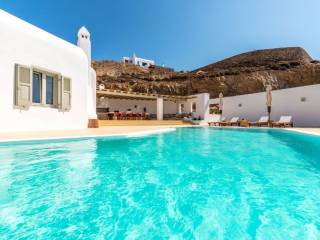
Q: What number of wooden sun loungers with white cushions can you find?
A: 4